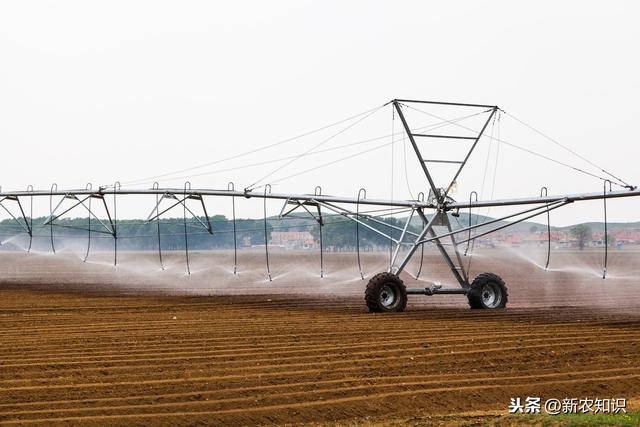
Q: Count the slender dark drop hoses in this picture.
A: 14